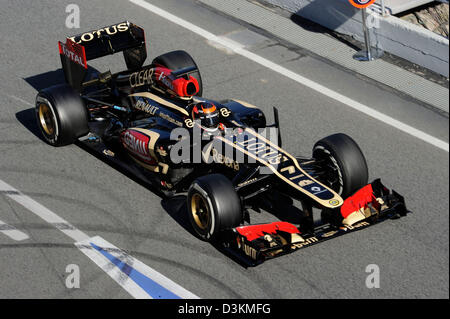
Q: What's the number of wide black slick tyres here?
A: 4